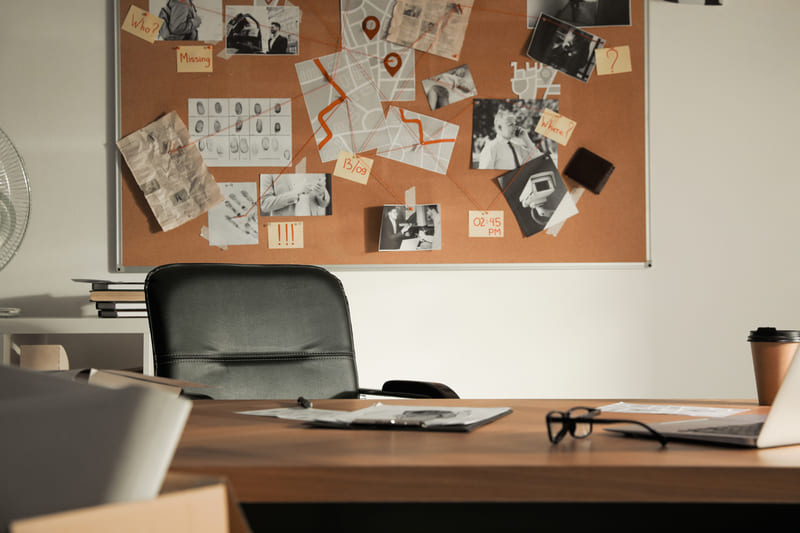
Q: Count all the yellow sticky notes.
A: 7